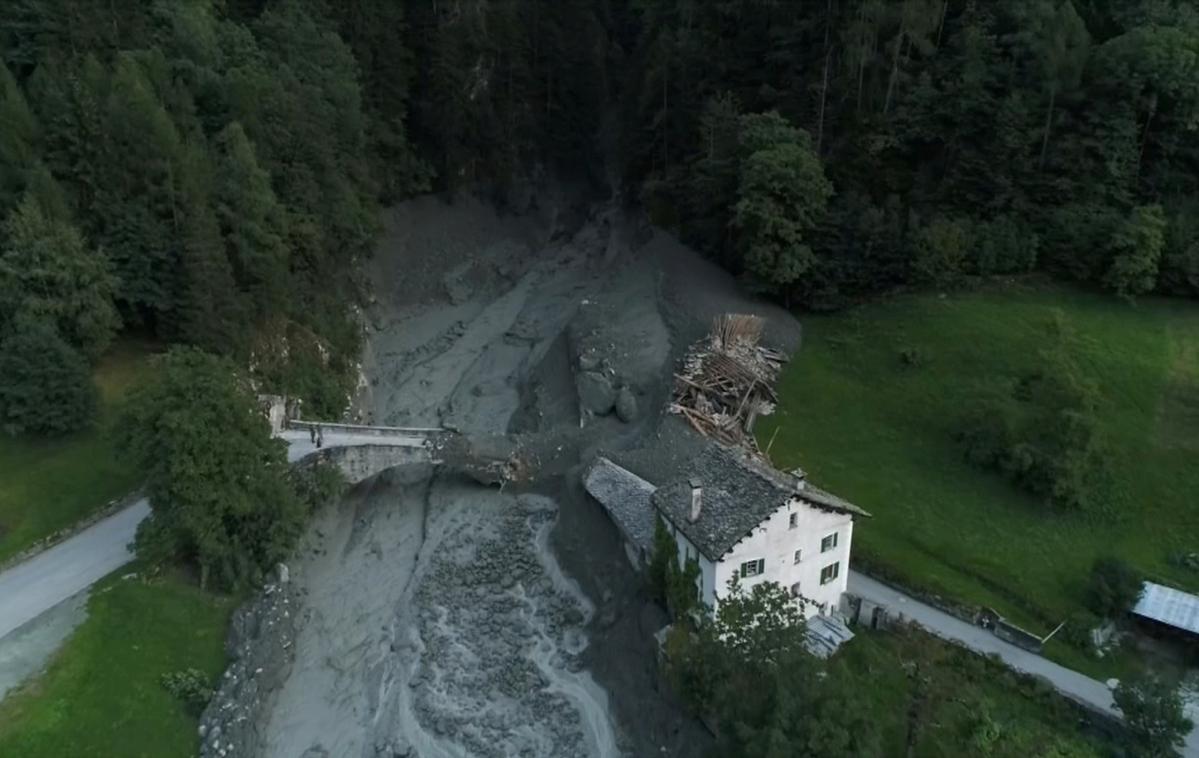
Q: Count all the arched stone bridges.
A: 1